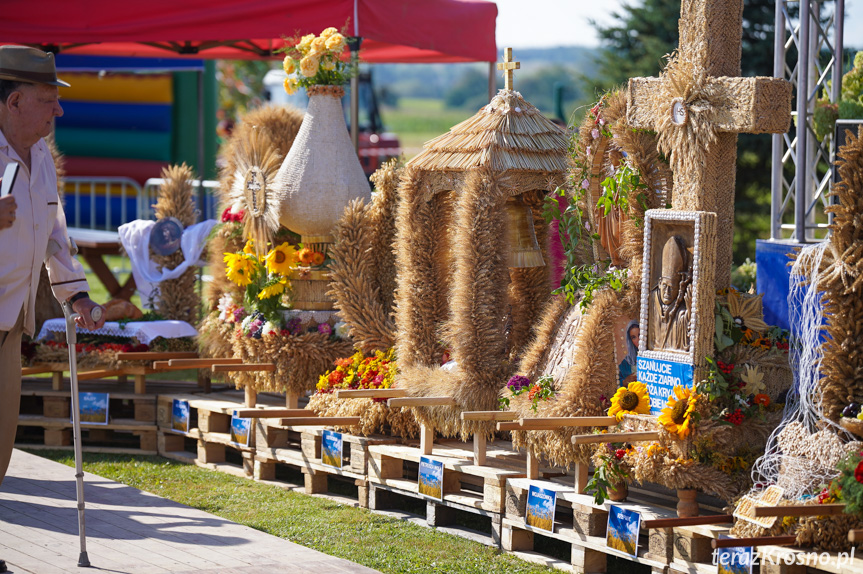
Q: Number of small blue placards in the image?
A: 8